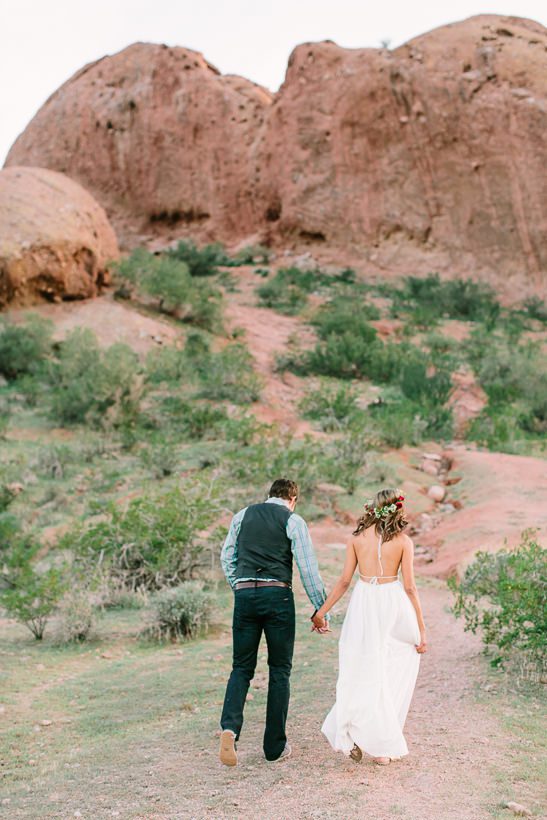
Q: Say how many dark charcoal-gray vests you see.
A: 1